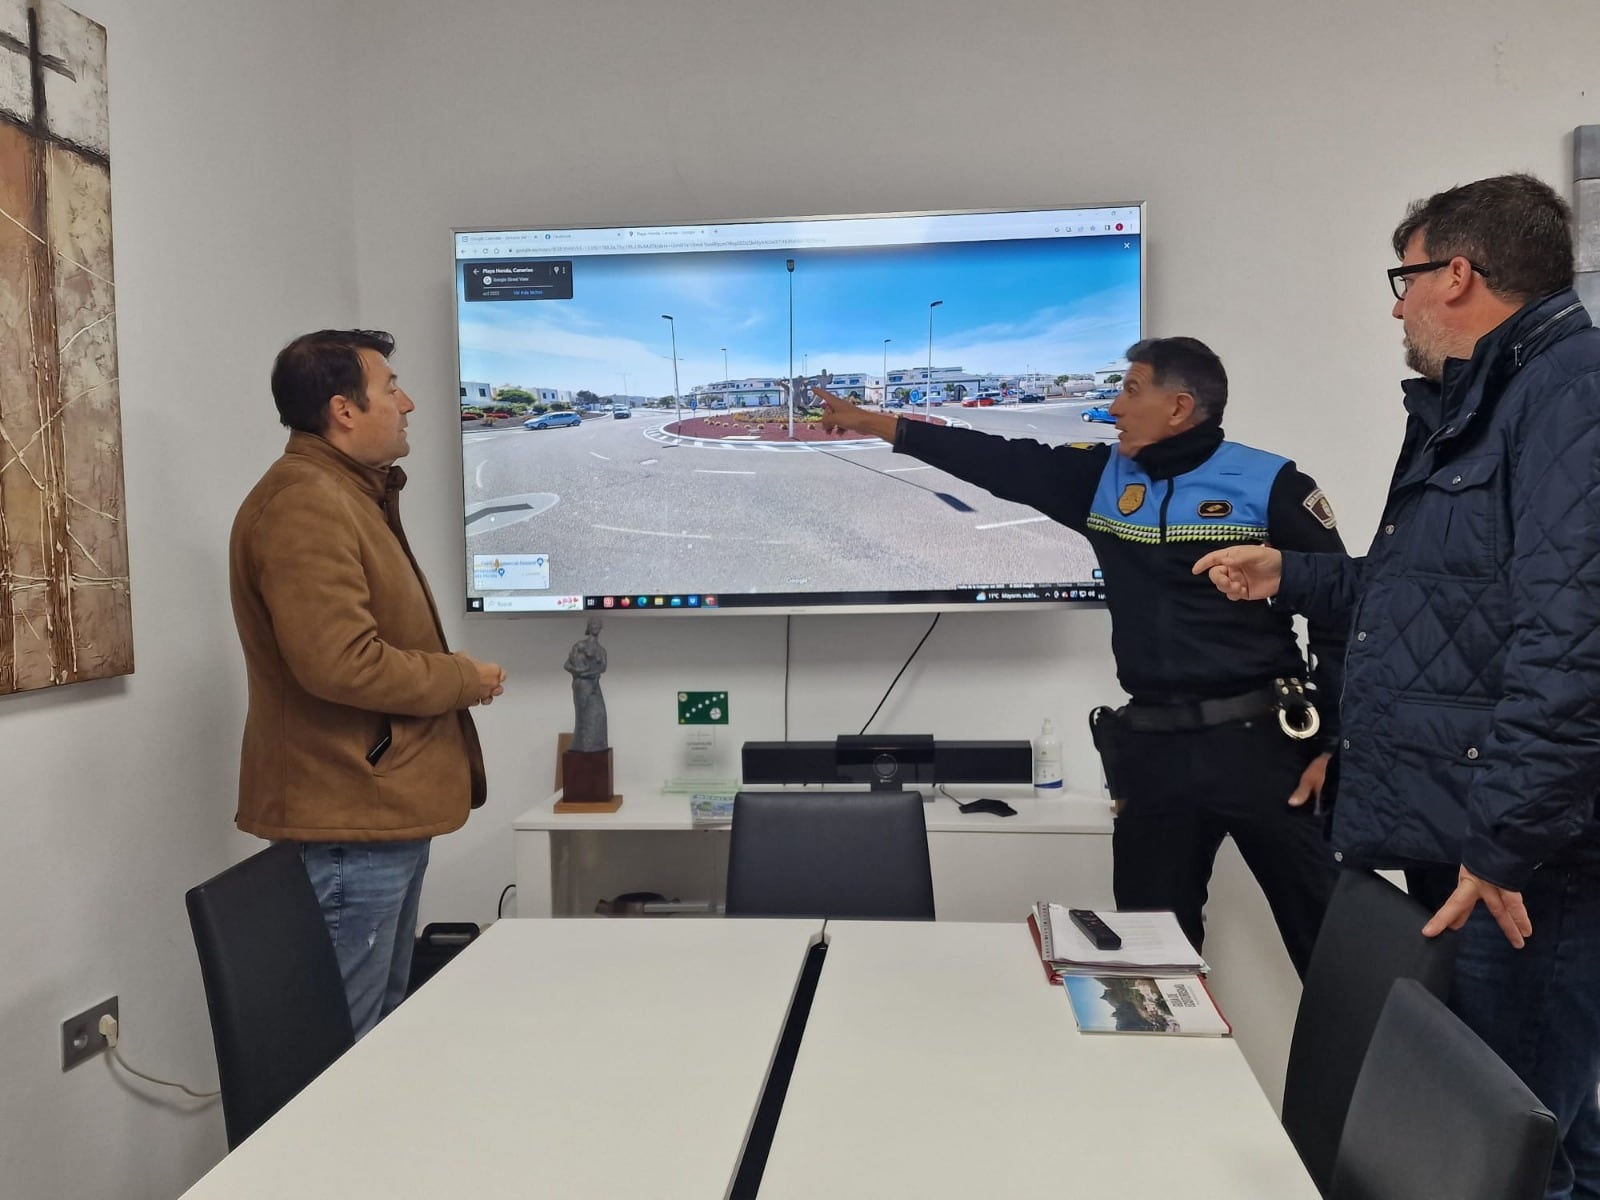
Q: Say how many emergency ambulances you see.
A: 0